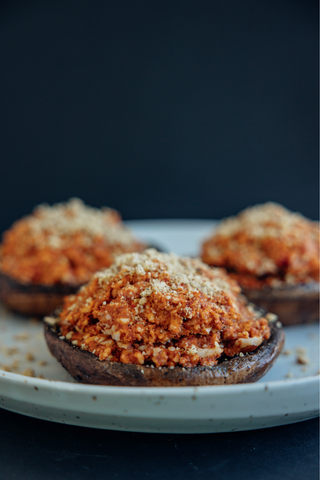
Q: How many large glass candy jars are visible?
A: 0